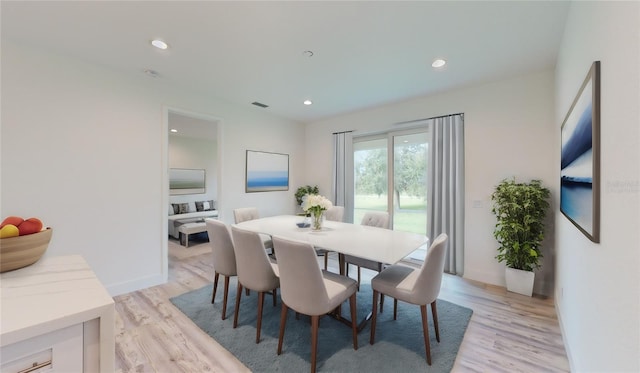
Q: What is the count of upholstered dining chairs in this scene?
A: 7